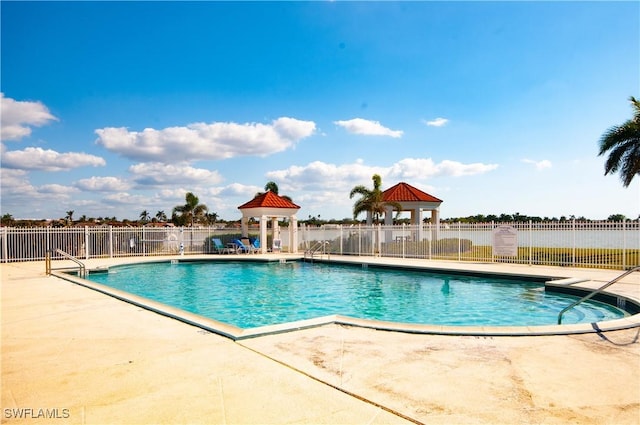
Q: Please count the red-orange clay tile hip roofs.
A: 2